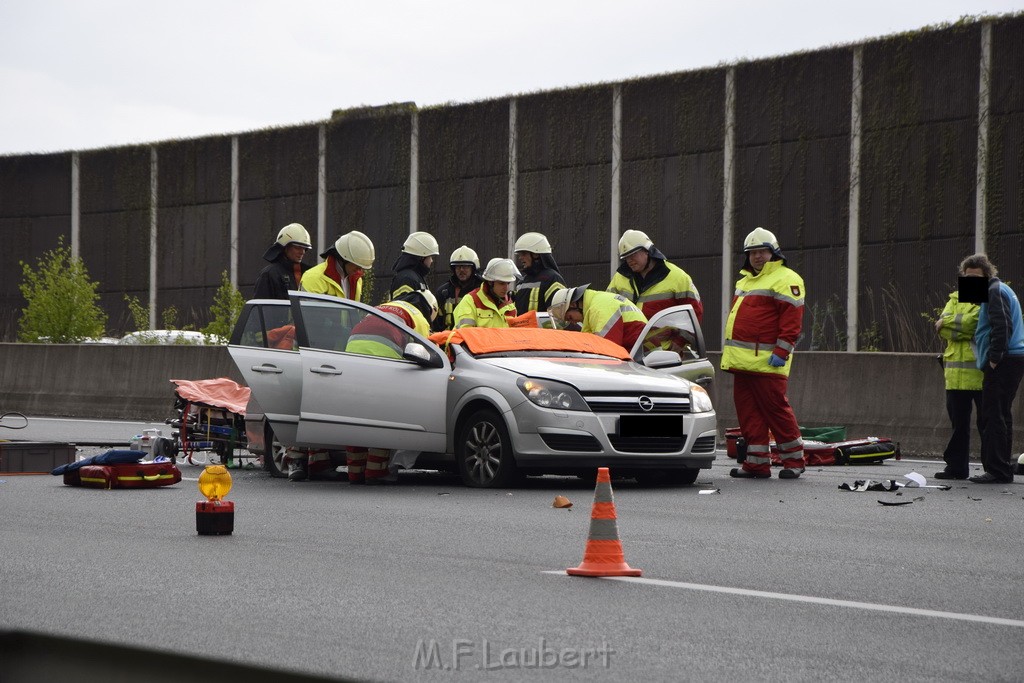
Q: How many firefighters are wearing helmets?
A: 10